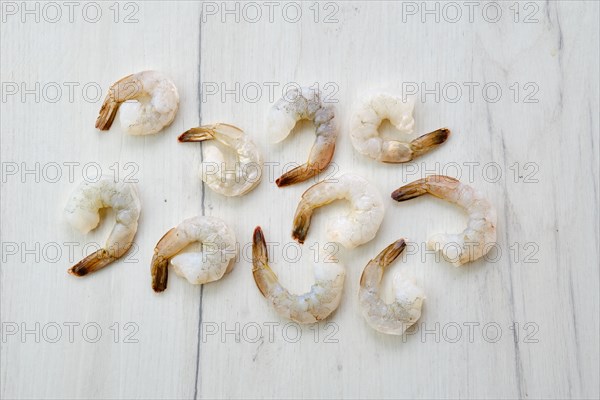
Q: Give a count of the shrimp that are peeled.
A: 10